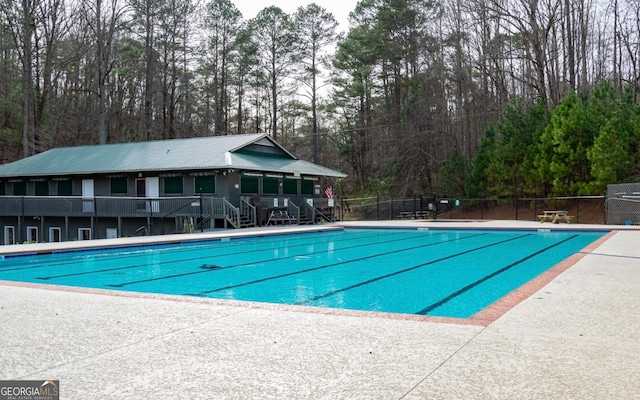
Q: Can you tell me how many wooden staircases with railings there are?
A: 2